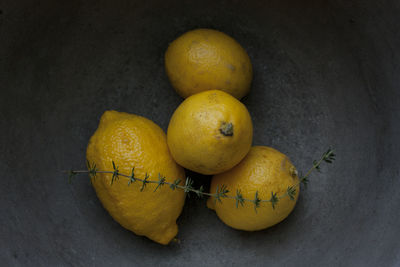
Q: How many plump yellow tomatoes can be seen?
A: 0